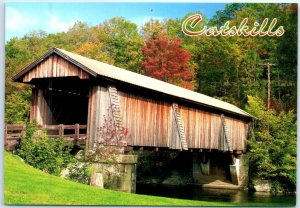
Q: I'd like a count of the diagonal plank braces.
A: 3